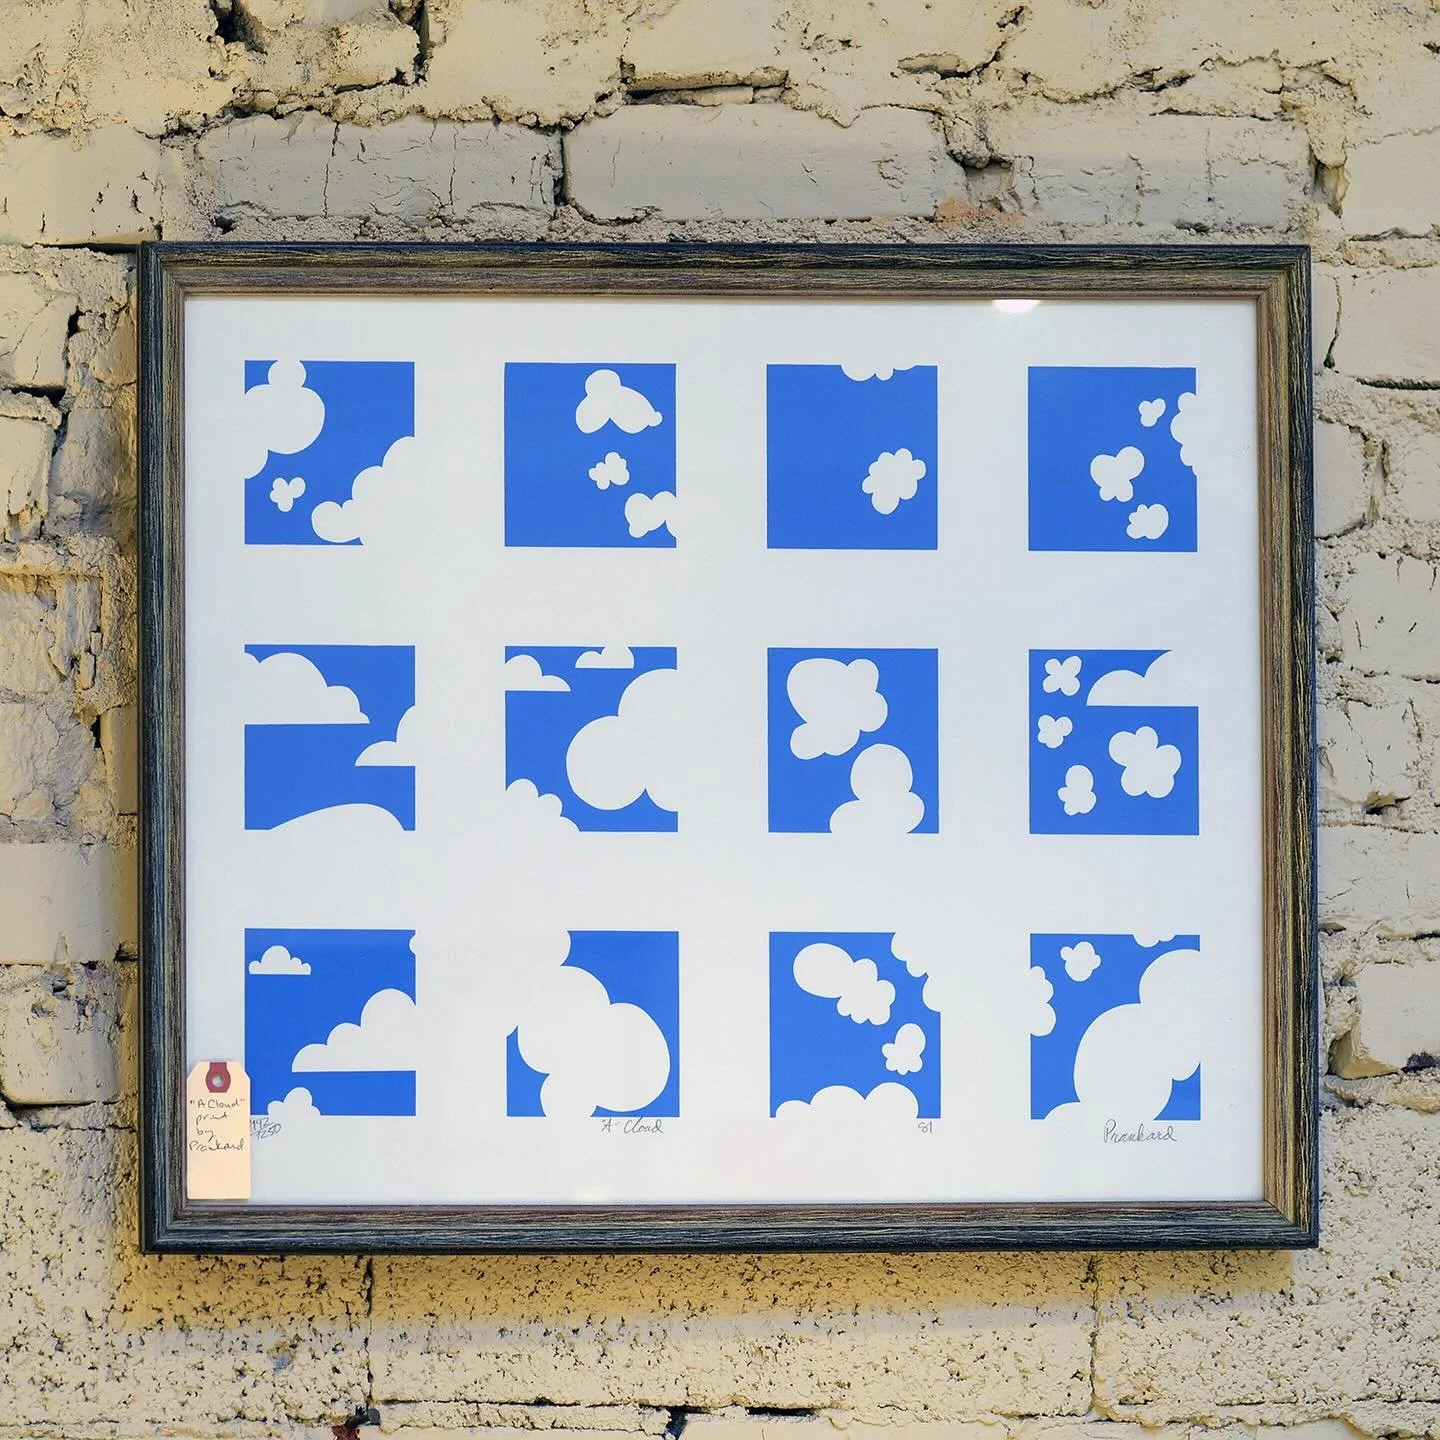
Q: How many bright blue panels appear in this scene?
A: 12